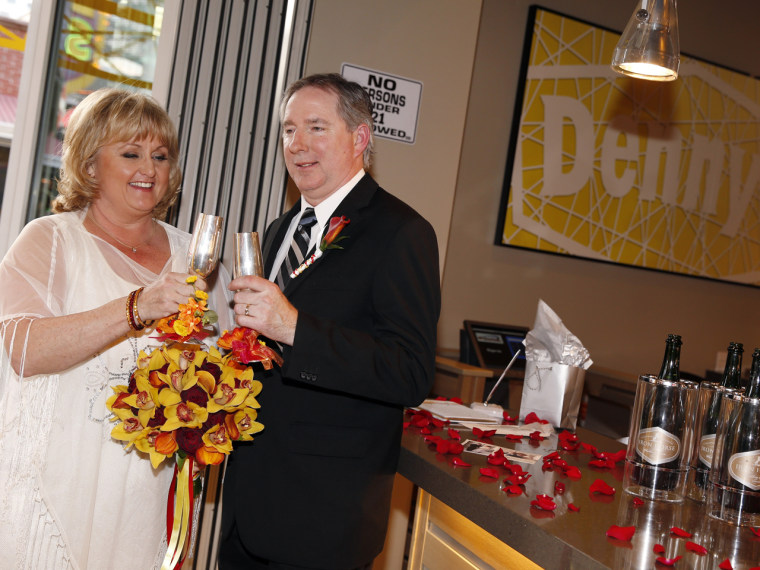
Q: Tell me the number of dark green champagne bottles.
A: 3